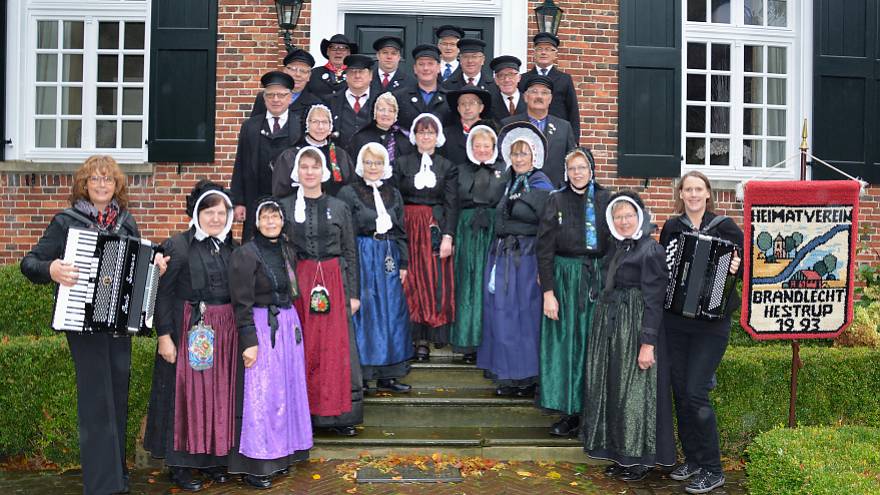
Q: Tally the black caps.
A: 10